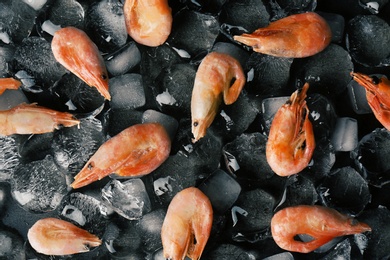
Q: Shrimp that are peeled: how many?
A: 0